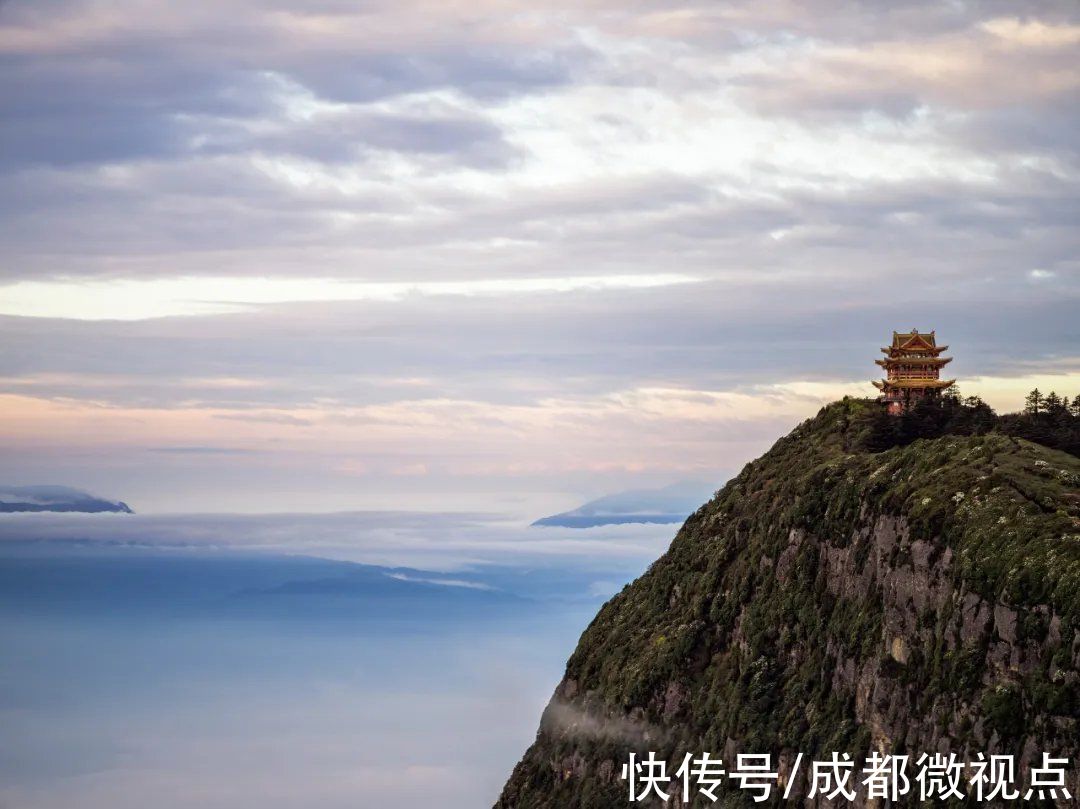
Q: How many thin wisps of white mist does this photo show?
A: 1